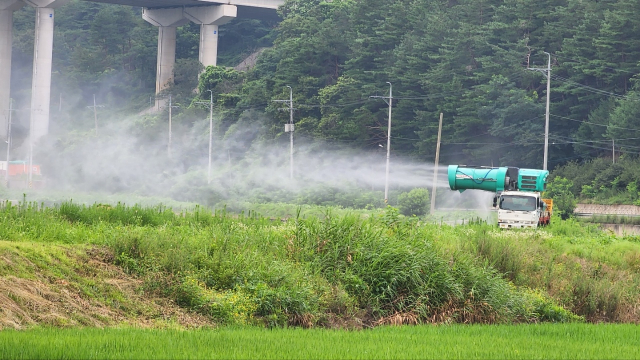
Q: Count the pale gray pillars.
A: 4